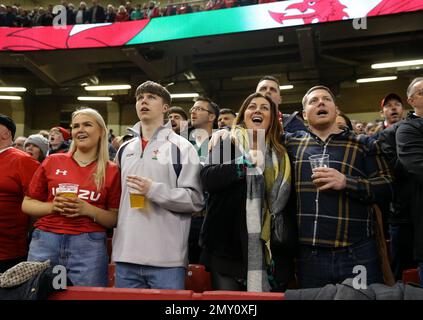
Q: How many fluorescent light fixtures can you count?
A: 8